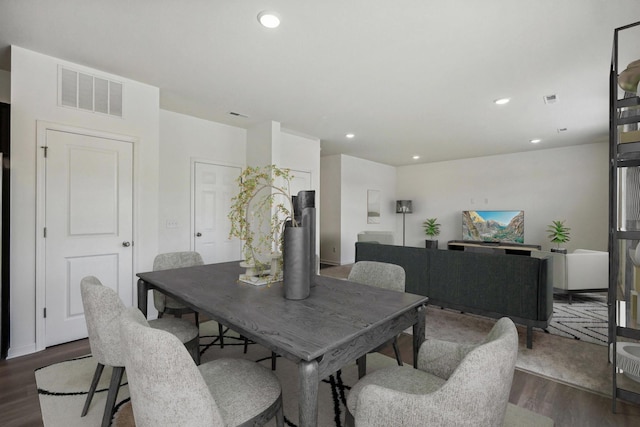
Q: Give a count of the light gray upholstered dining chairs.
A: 5